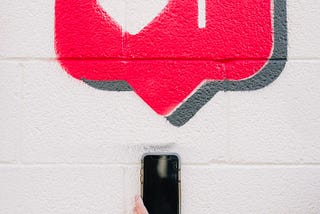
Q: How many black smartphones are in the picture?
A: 1